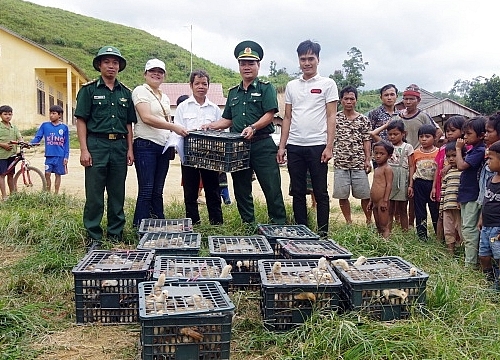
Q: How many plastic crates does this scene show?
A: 11